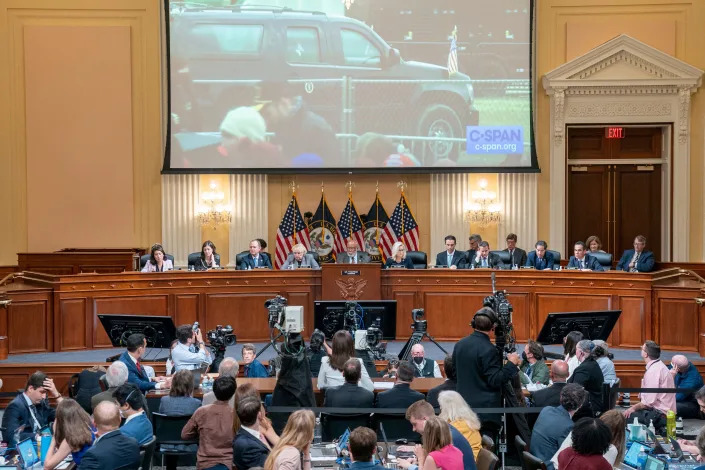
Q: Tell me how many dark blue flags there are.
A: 2